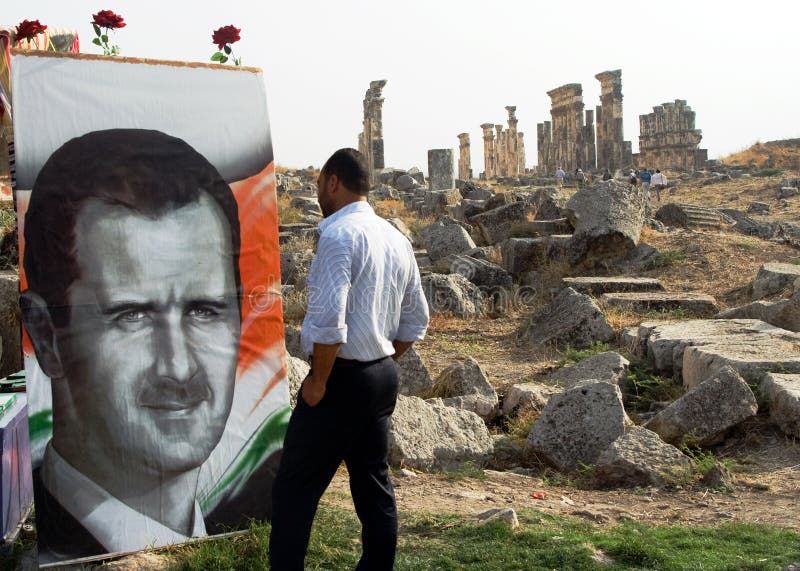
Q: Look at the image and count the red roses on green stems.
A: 3